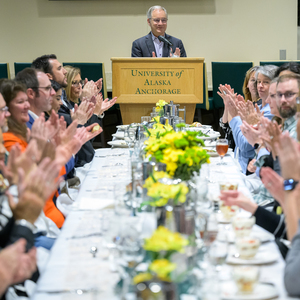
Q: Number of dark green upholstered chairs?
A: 6